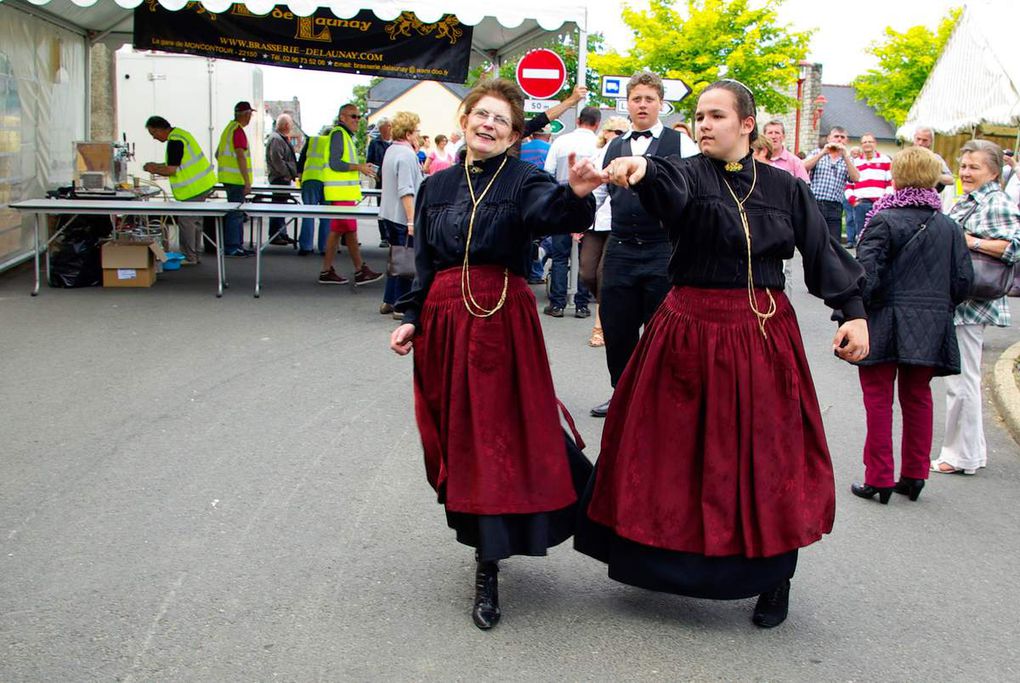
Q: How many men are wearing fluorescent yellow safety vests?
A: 4